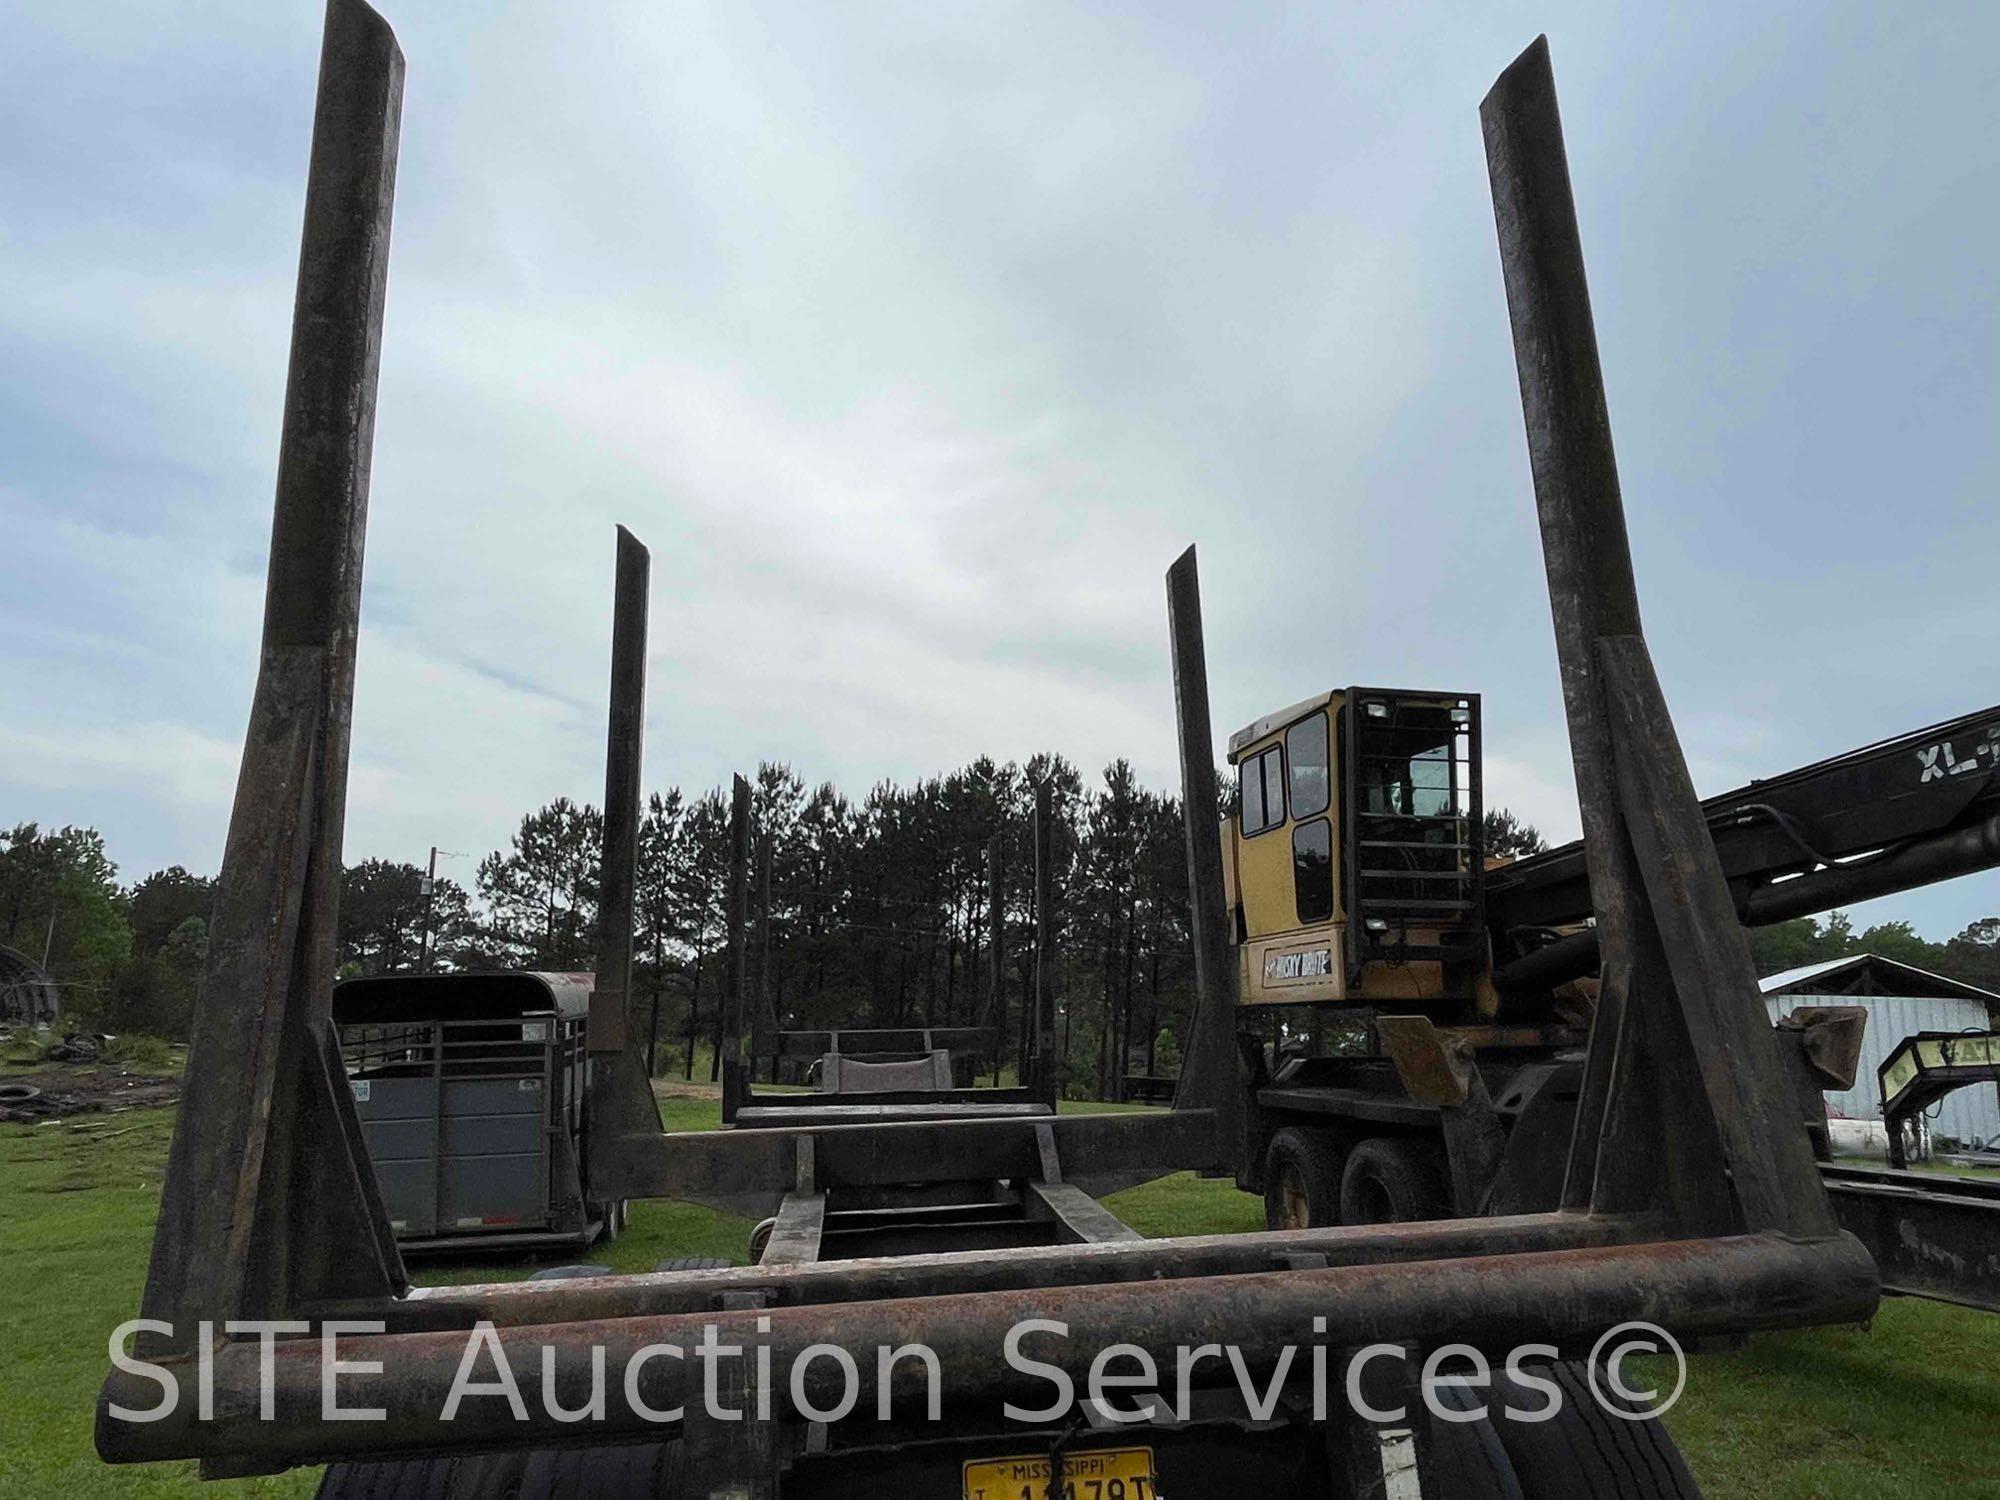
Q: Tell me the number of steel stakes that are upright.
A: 8